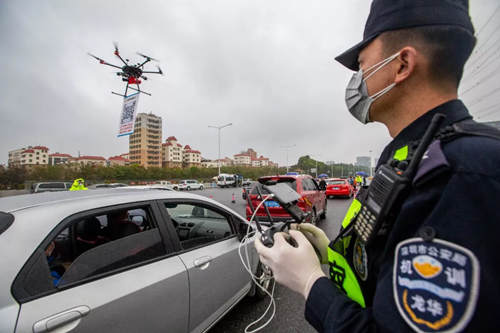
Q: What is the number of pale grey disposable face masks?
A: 1